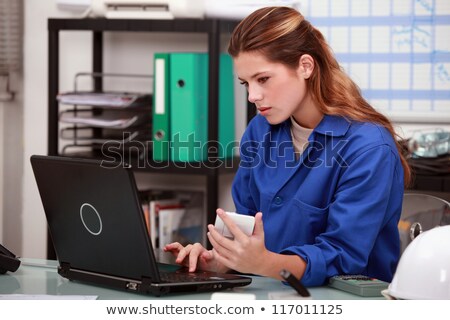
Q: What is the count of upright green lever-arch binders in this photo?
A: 2